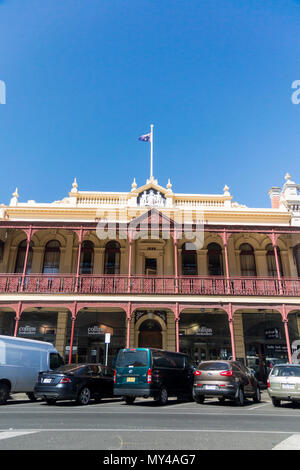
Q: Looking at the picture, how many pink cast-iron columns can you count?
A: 12